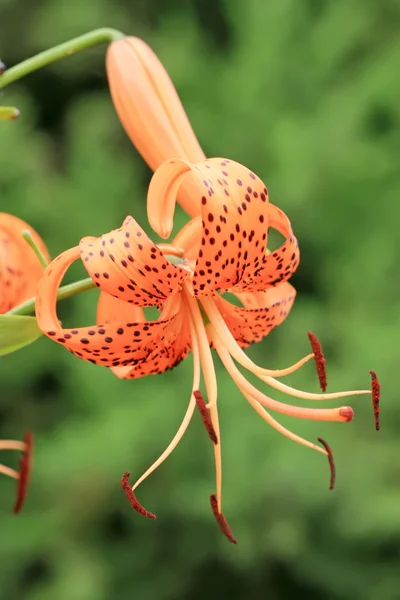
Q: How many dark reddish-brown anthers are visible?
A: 8